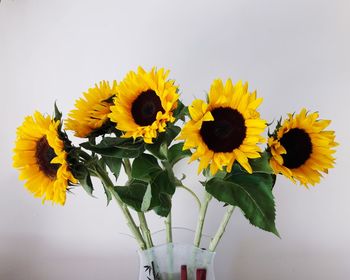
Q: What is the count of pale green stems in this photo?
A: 5